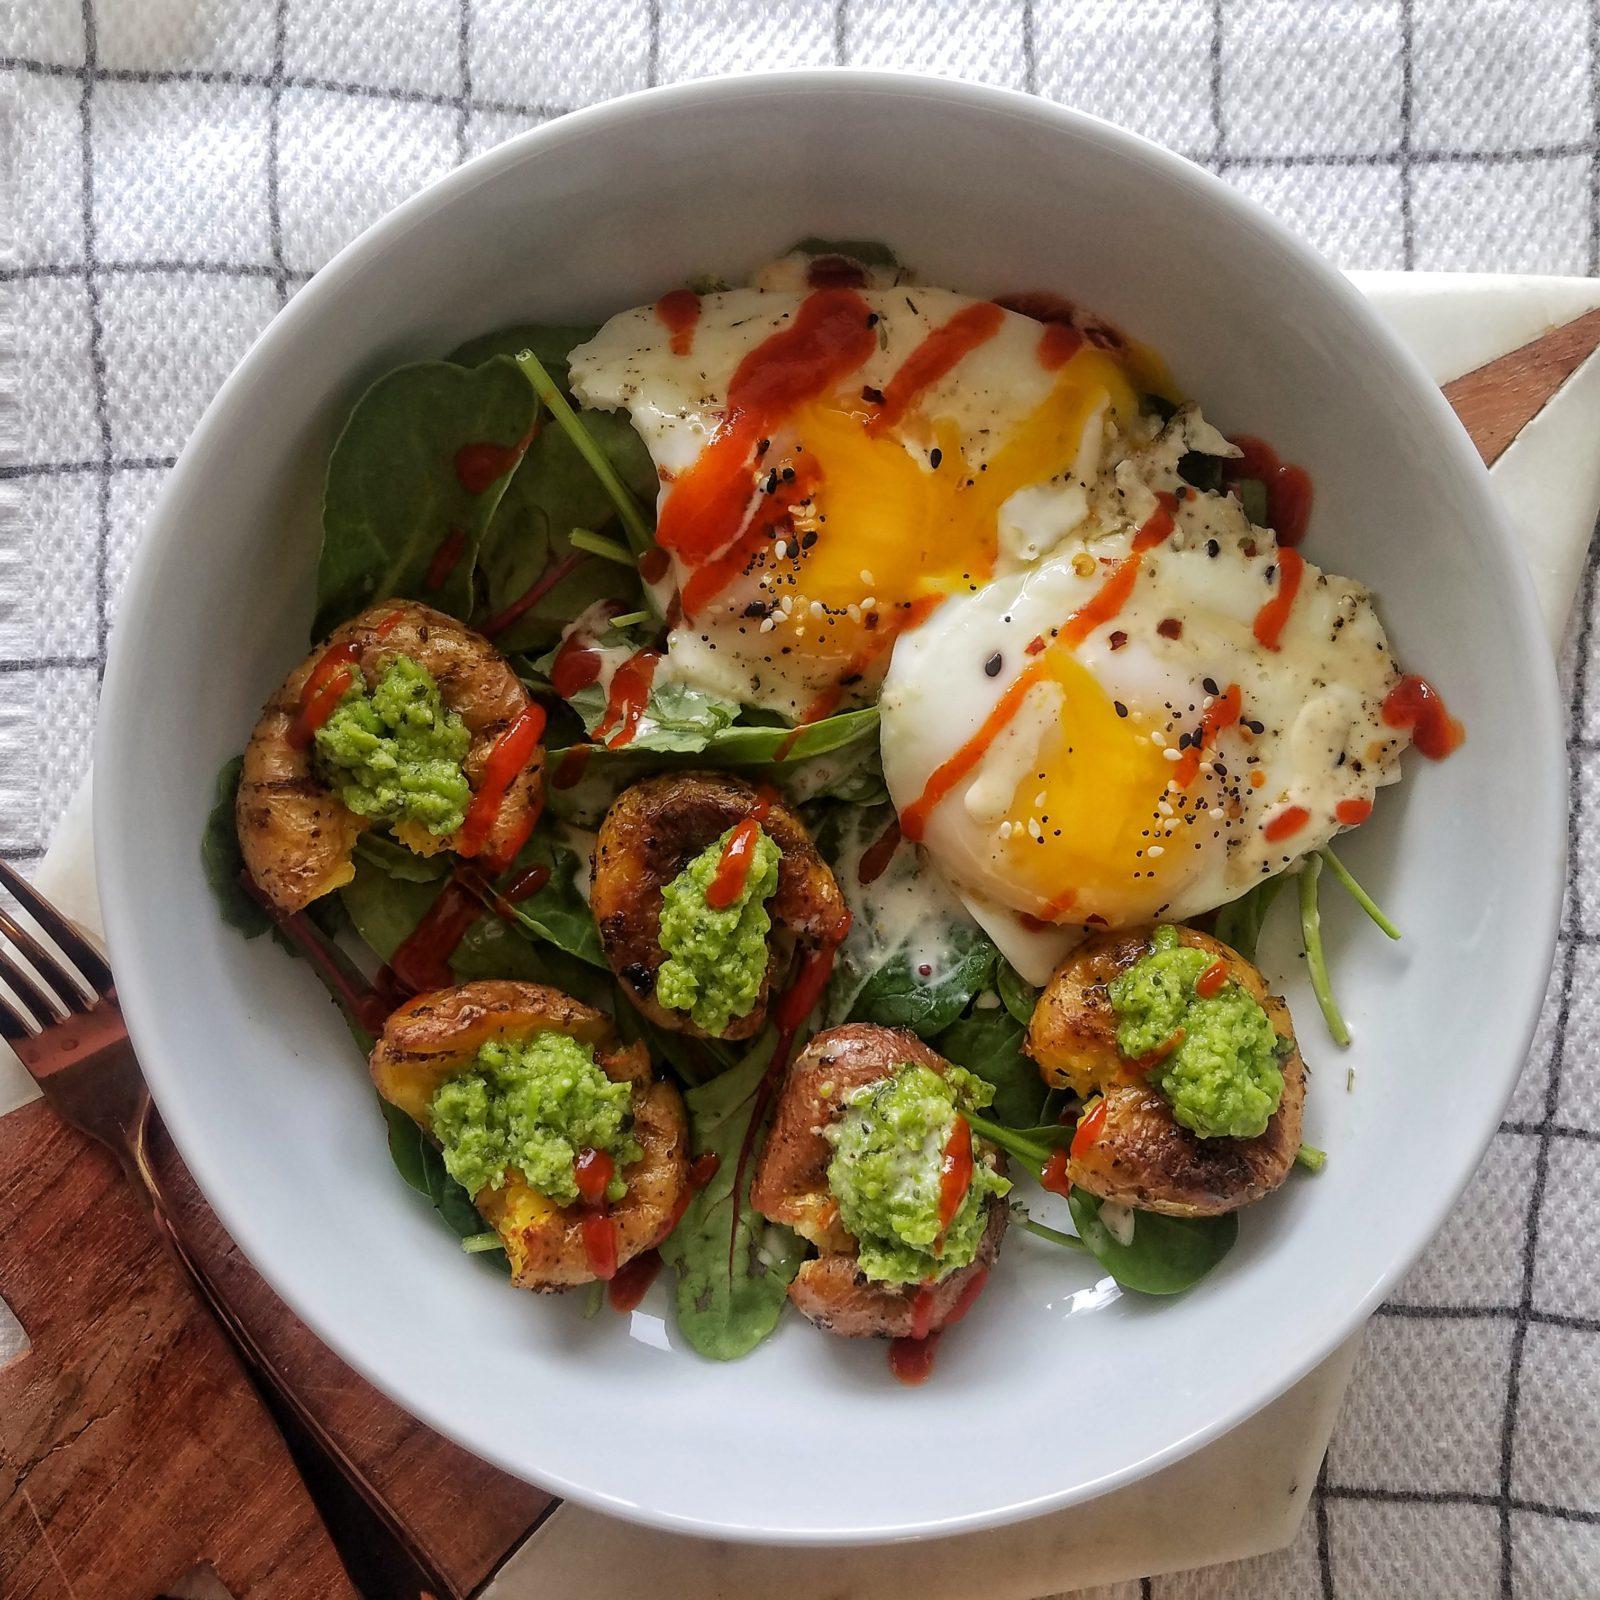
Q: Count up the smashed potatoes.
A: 5